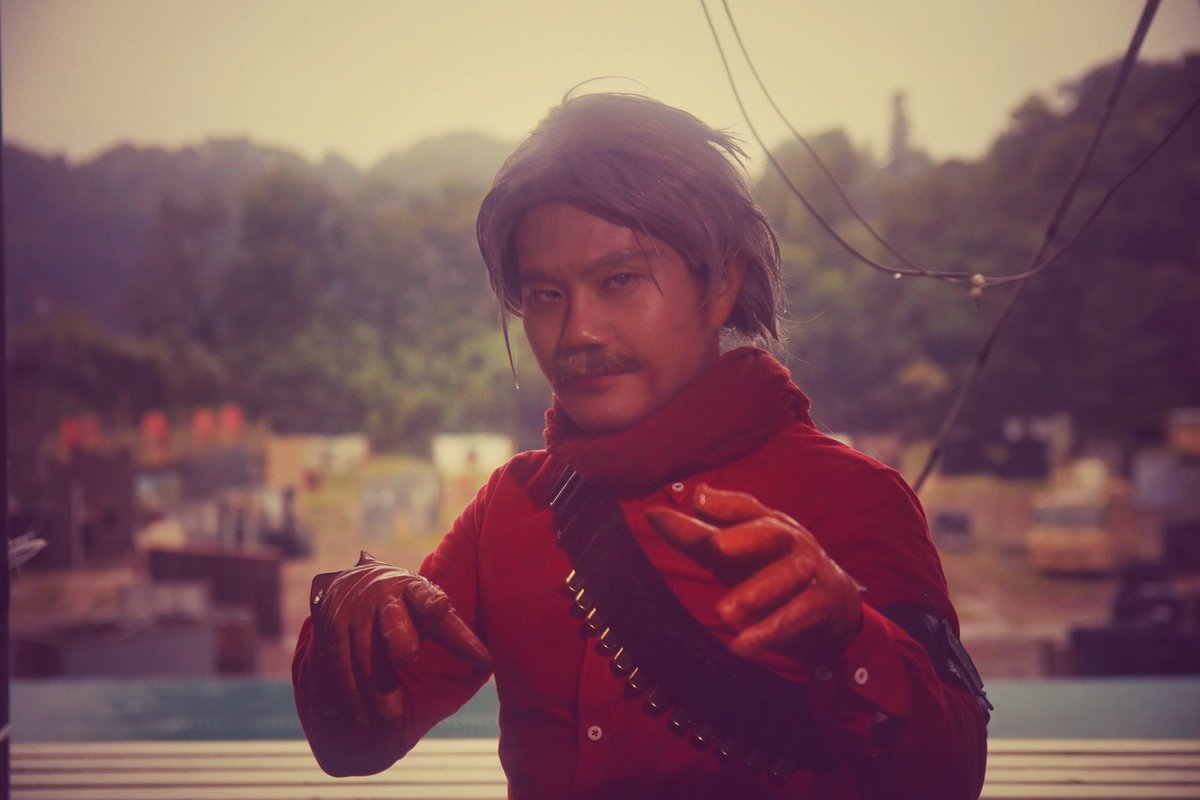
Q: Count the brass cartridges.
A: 12